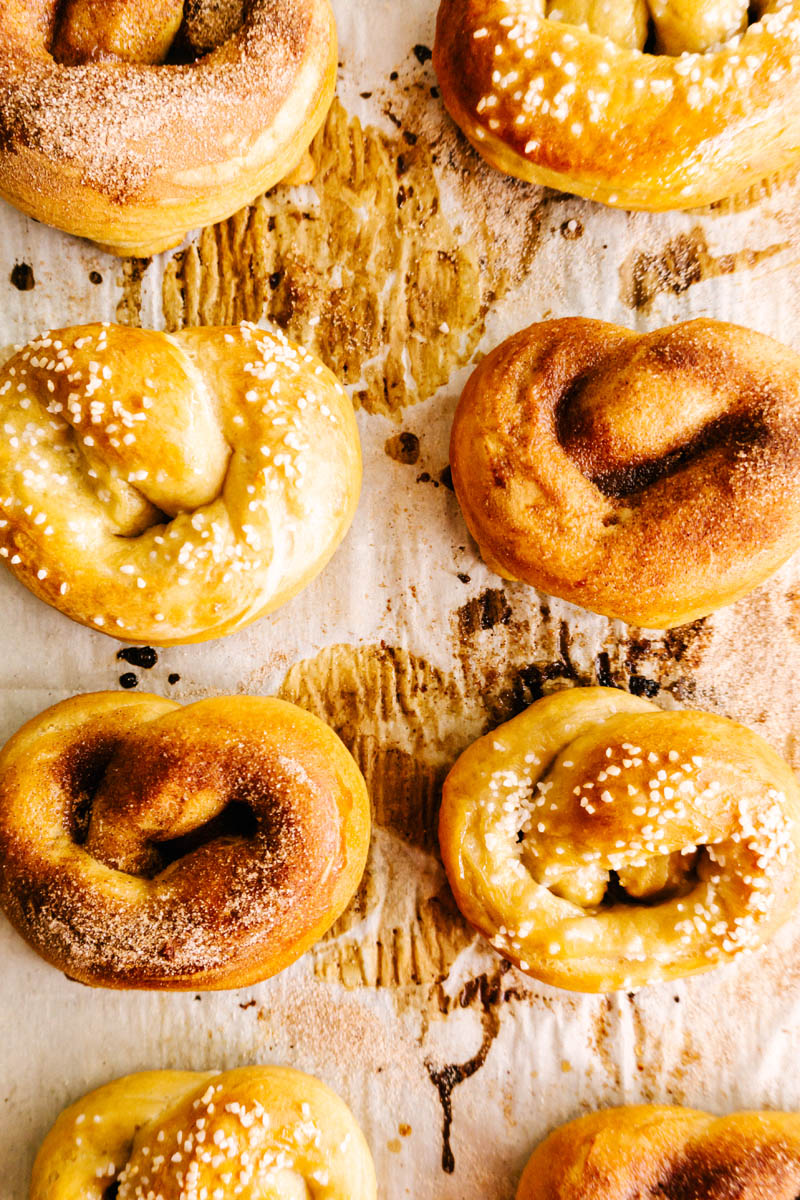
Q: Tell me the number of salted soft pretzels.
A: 4